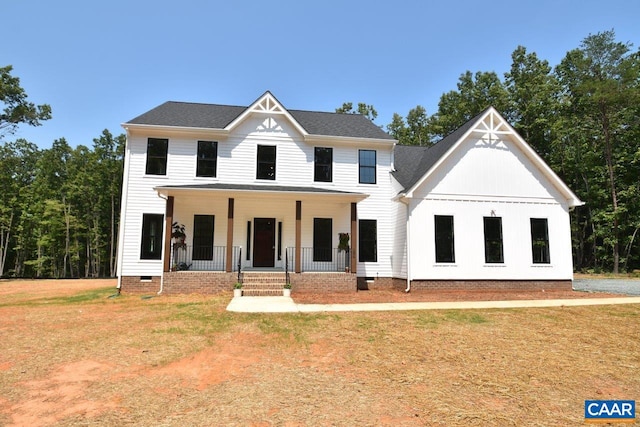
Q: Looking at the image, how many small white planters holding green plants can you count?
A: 2